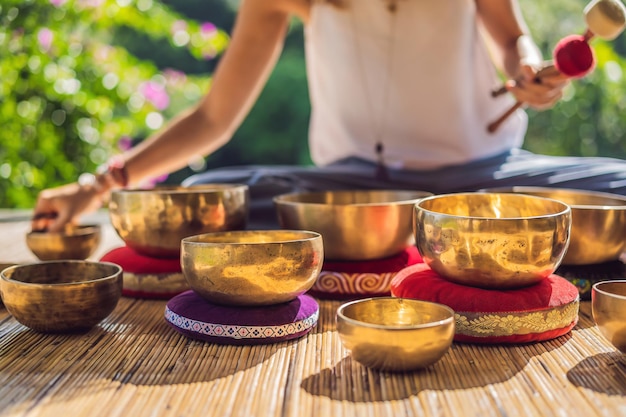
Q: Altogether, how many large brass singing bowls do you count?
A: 5